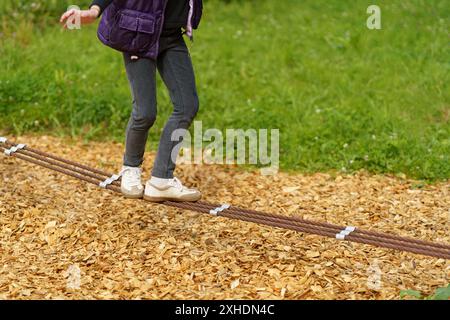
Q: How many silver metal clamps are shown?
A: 5